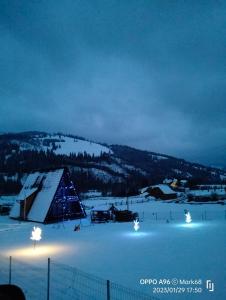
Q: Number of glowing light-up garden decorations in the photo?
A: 3